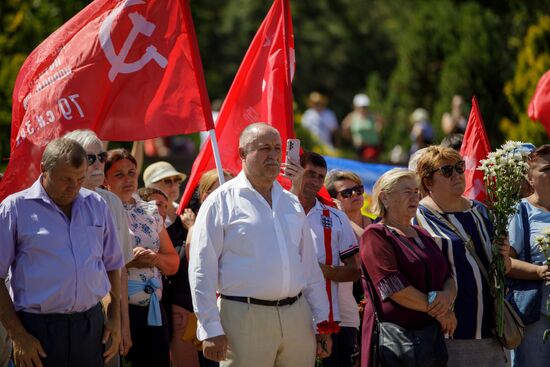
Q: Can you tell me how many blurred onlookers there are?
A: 4